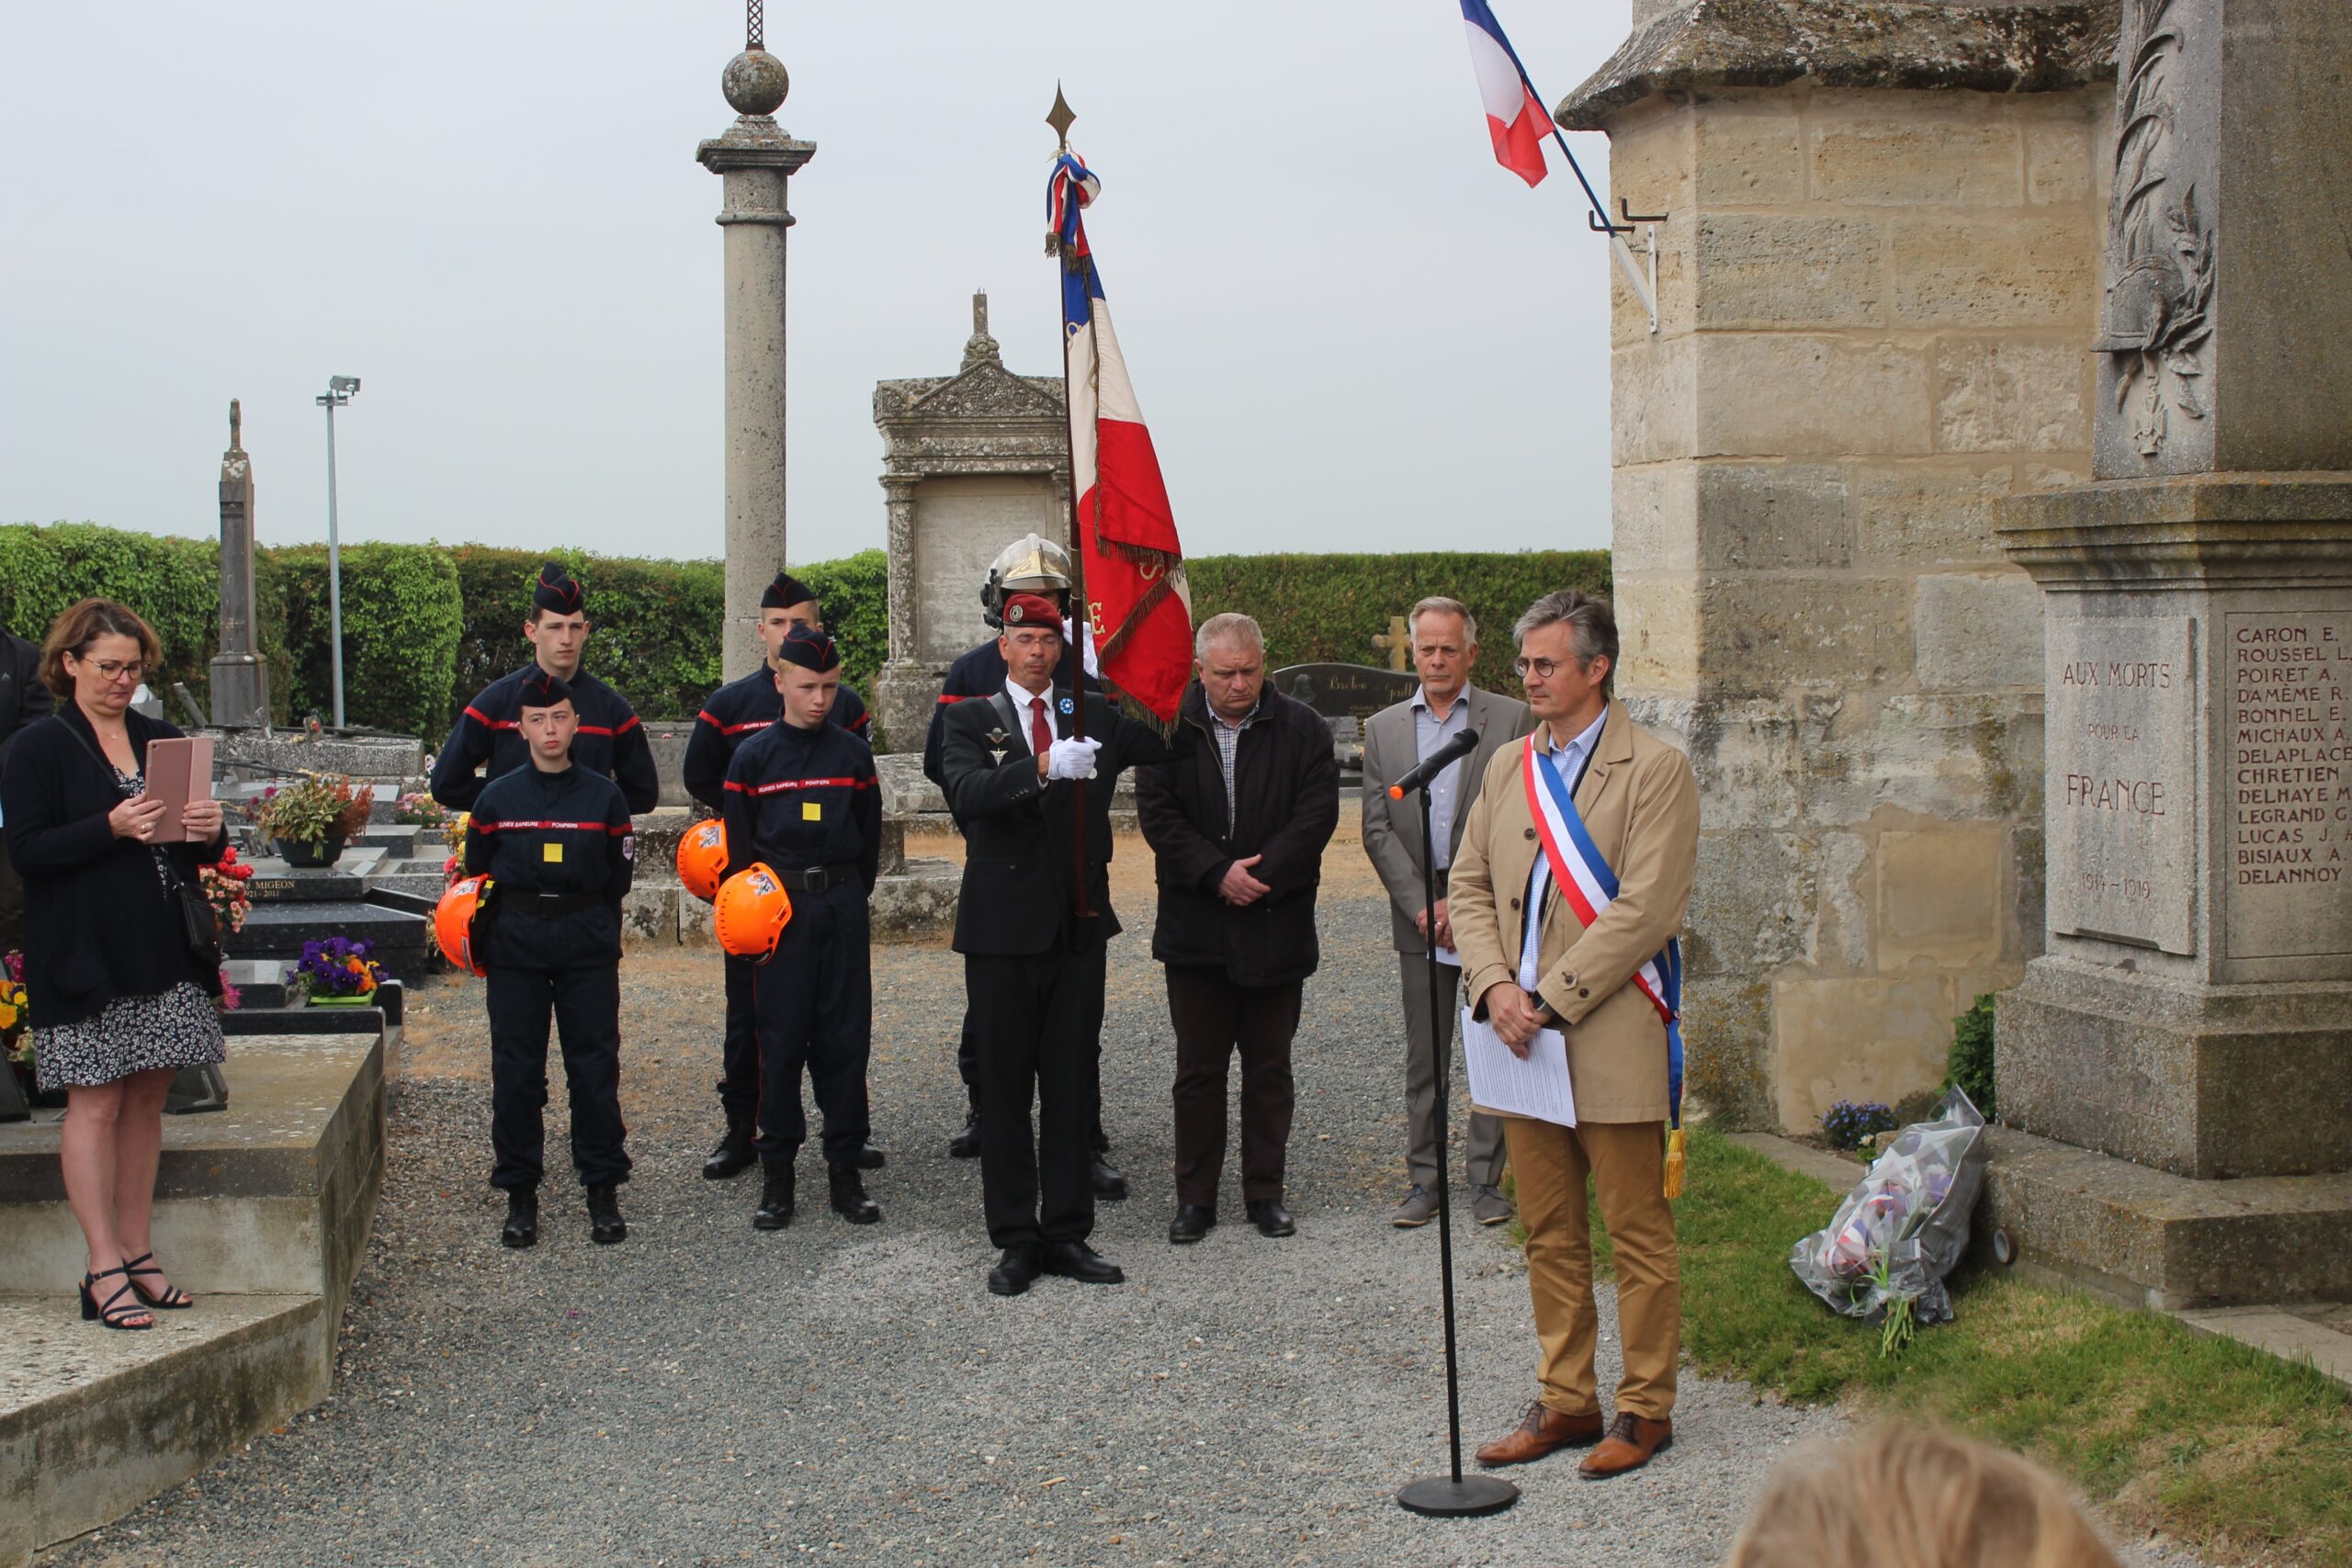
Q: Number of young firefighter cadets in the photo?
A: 4